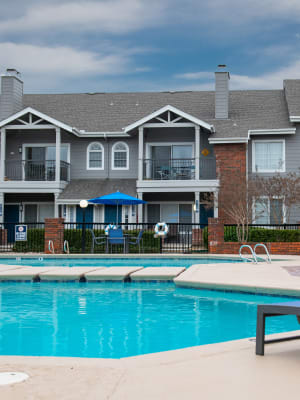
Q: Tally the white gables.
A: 2